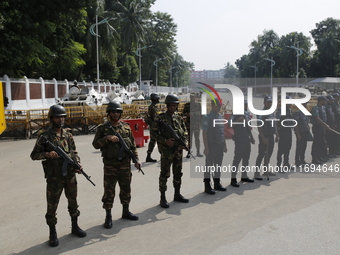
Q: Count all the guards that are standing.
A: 13